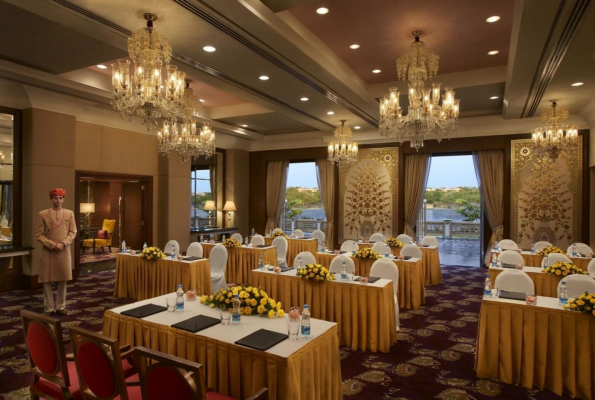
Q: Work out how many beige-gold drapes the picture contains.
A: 4